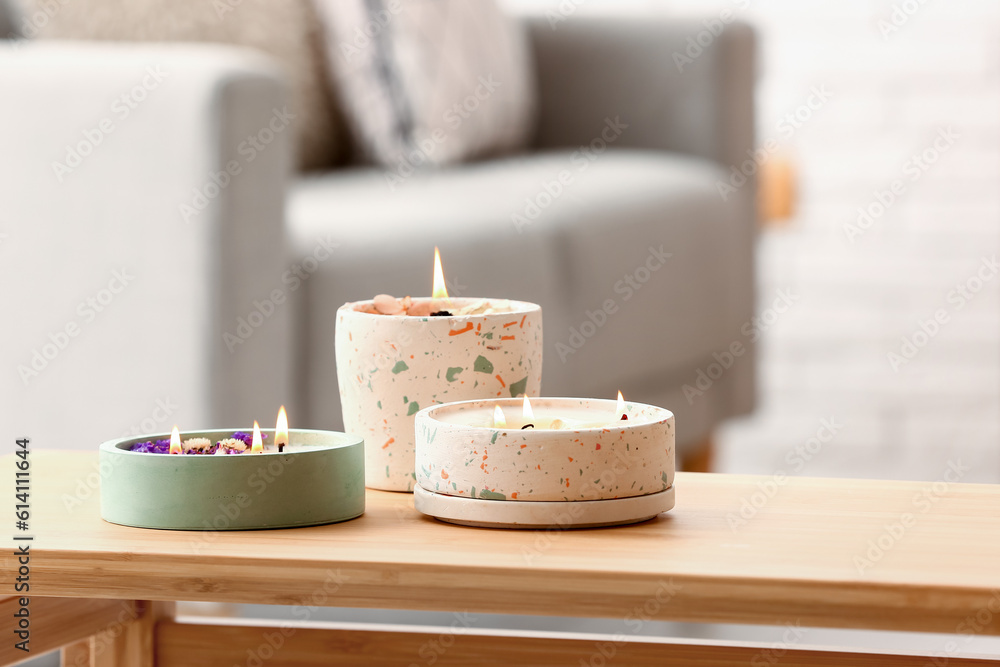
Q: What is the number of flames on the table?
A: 7